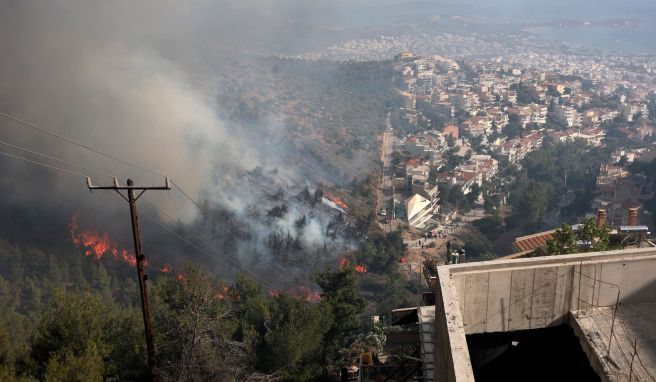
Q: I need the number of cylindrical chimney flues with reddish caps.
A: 2